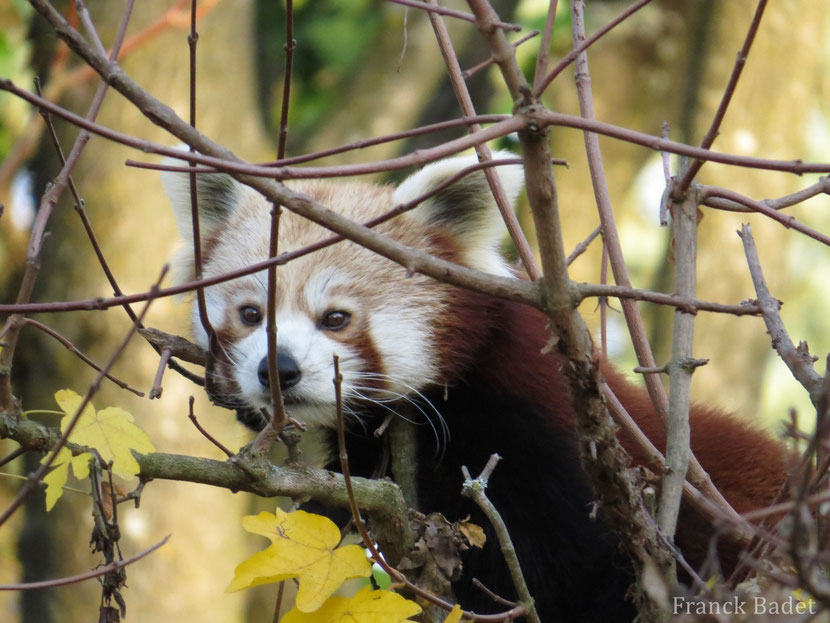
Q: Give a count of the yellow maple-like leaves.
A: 4